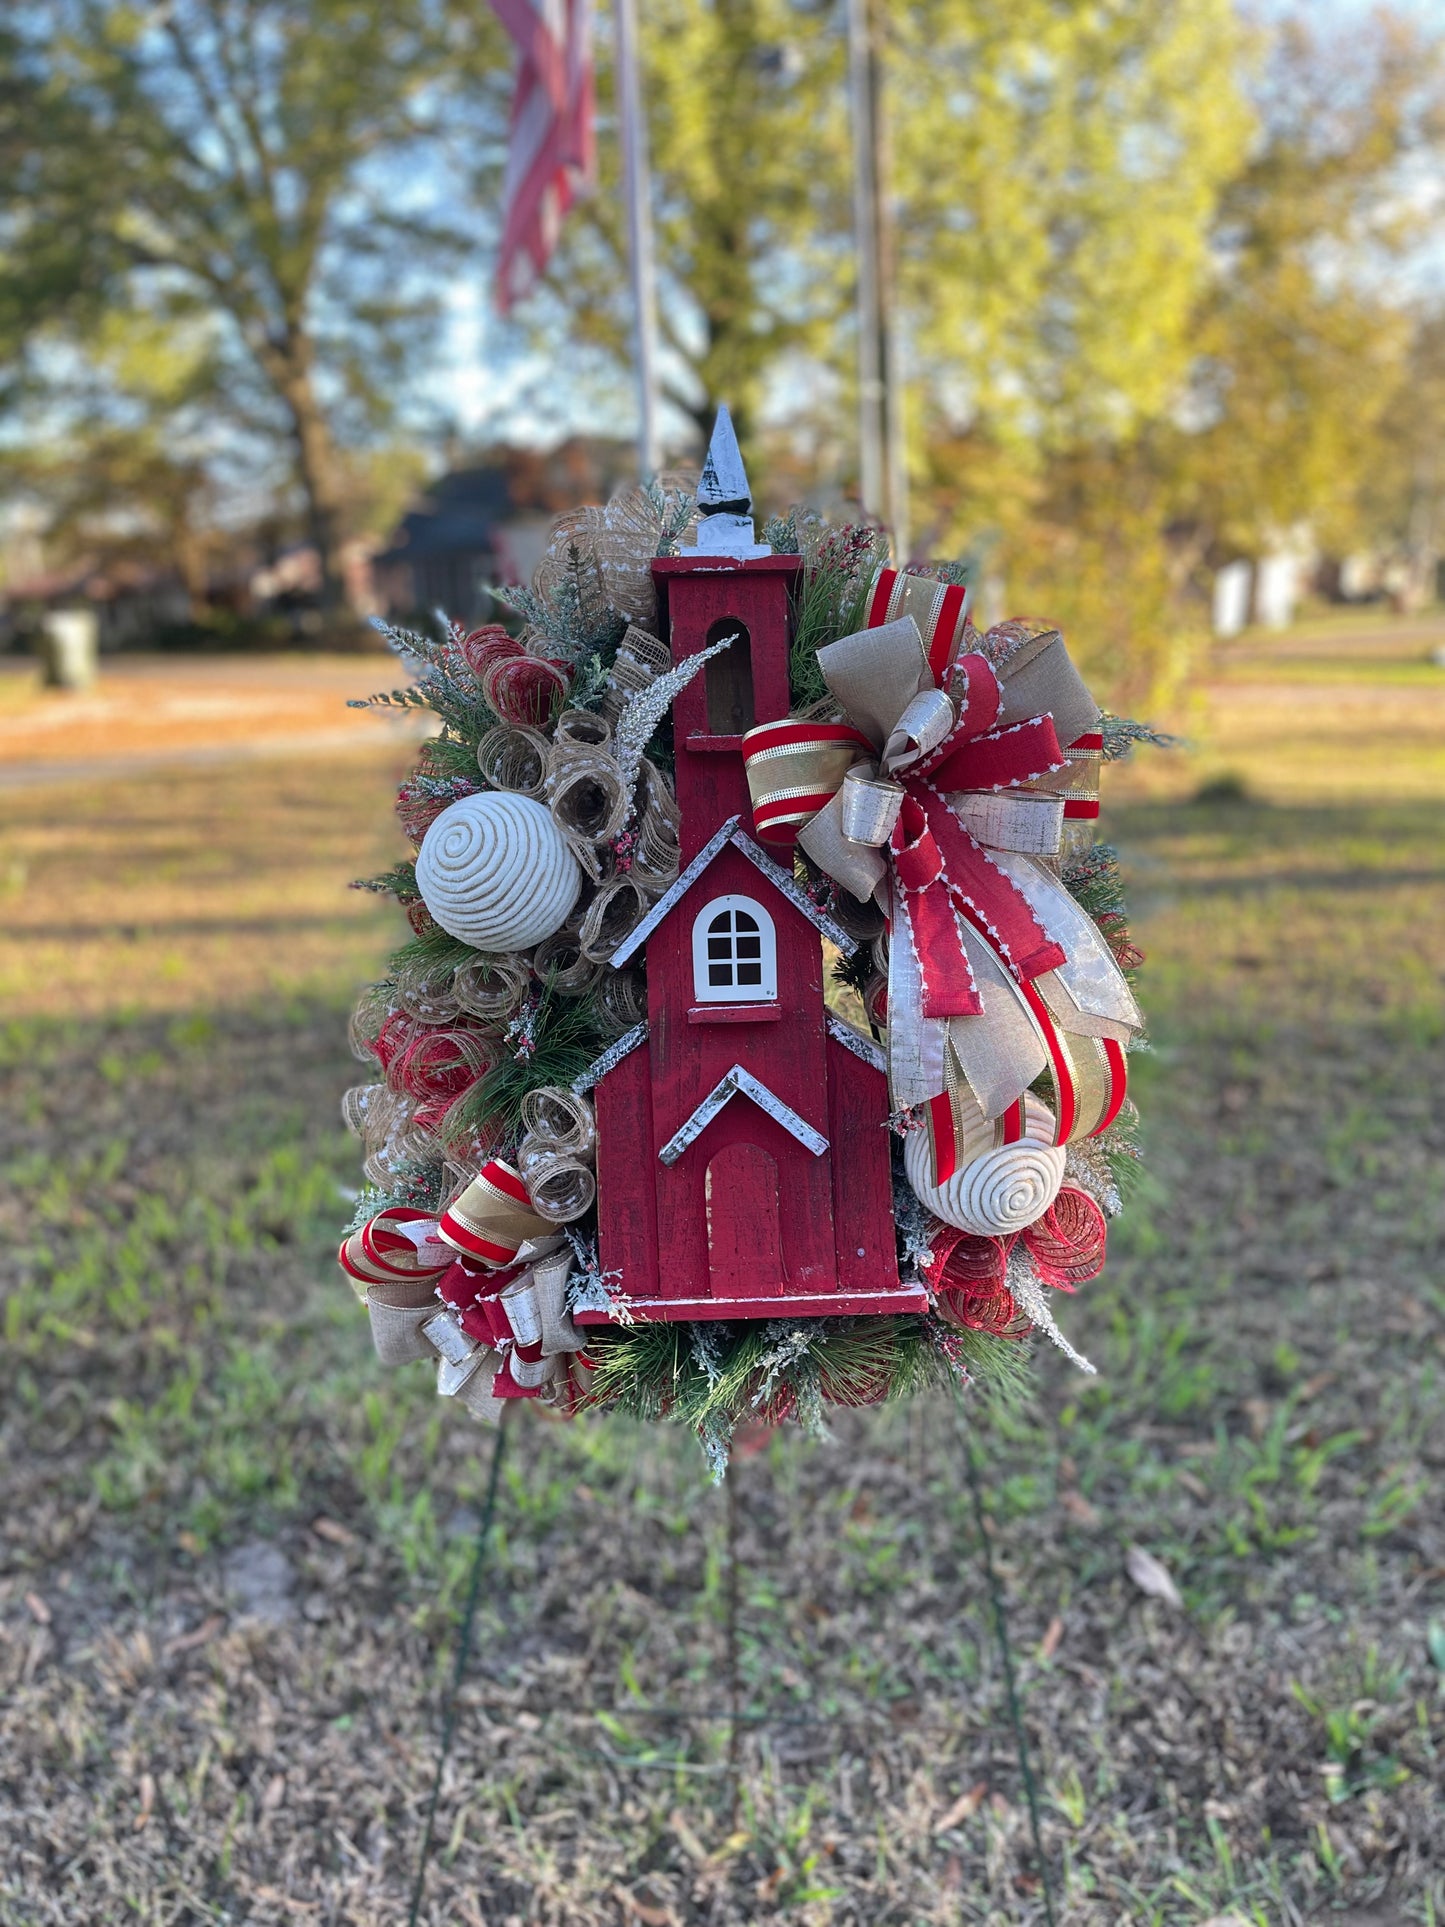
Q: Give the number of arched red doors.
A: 1